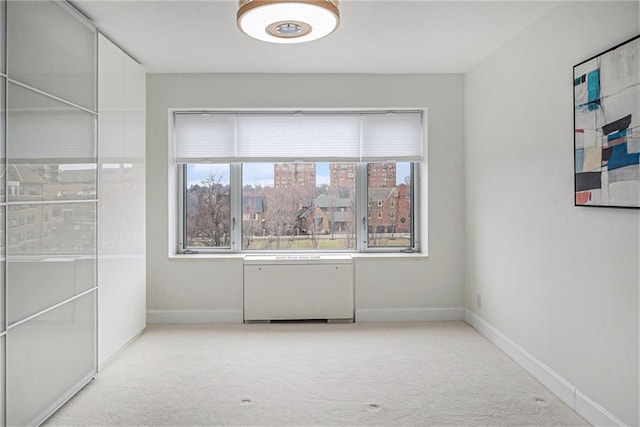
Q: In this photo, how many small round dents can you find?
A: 3